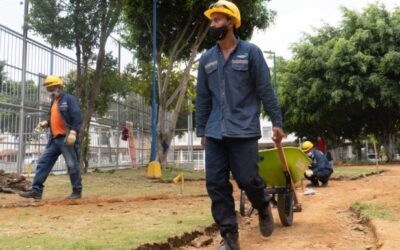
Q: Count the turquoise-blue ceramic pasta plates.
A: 0